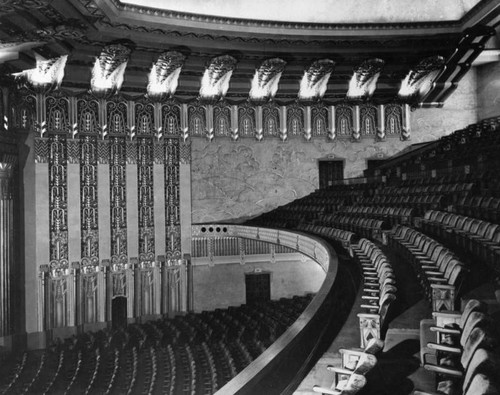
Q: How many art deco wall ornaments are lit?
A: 8